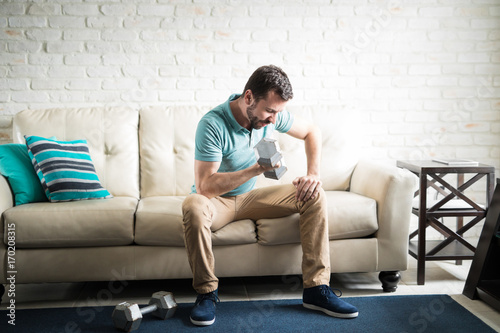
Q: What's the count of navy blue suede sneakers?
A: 2